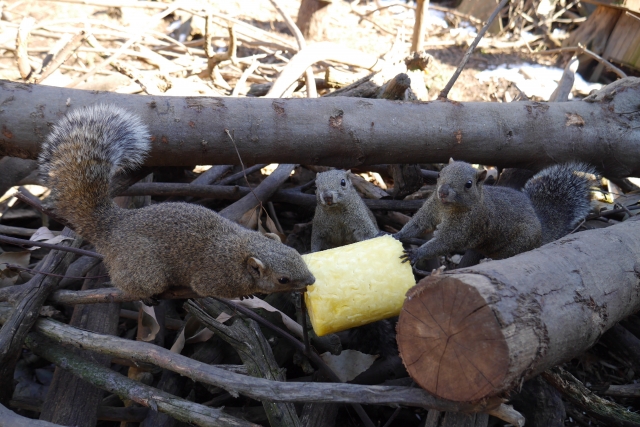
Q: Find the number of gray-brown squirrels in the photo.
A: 3